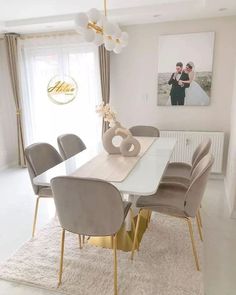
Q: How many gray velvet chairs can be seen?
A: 6